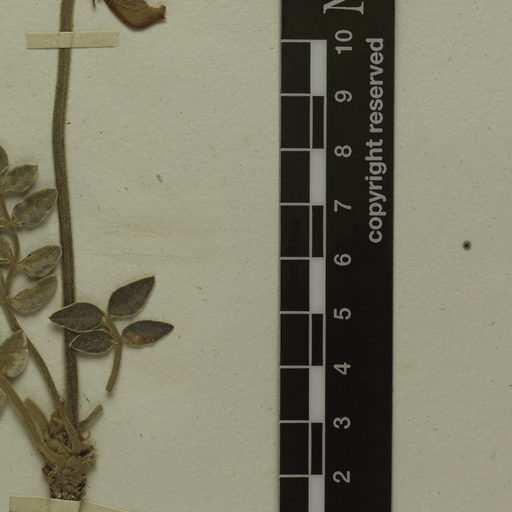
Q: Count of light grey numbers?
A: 9